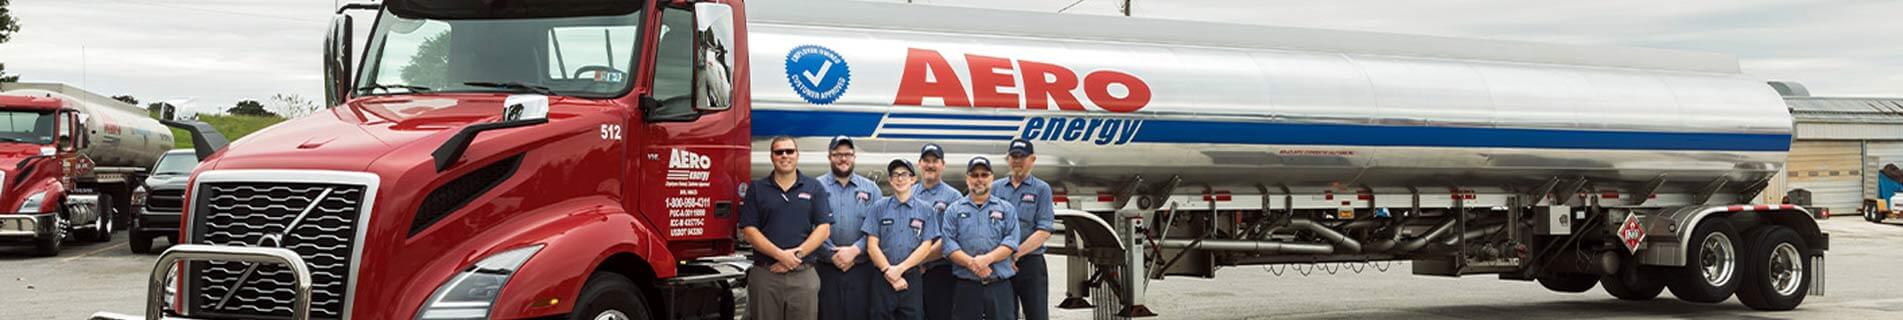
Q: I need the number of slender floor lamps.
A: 0